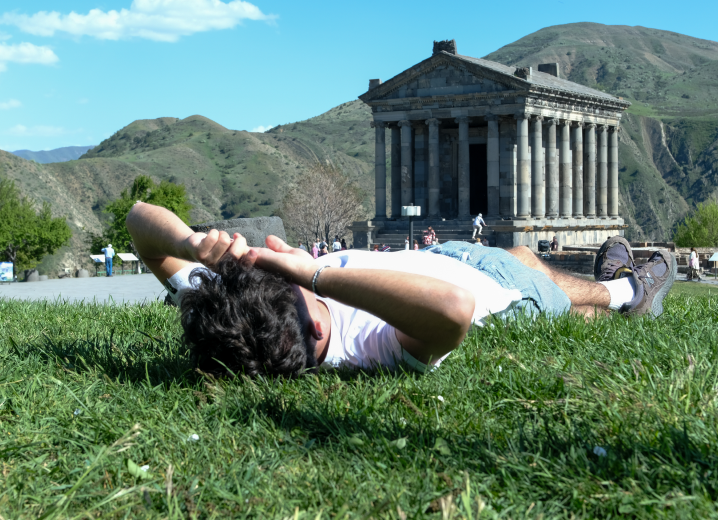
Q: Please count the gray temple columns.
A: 14